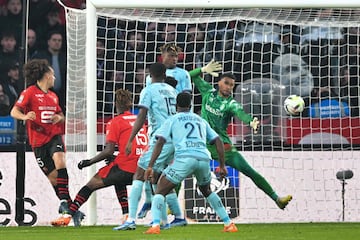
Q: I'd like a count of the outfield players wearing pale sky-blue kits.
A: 3